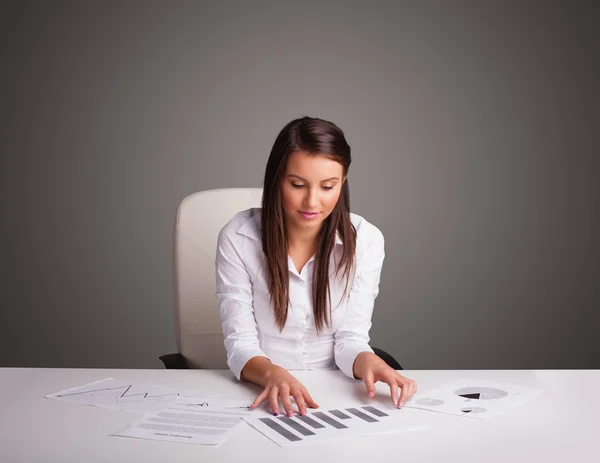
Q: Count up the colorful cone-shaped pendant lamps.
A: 0